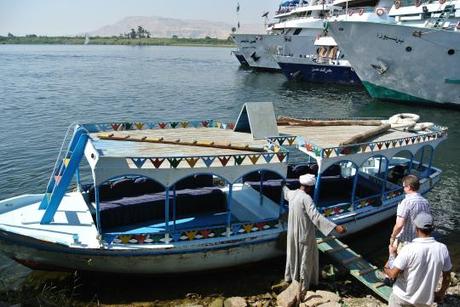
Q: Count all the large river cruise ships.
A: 3